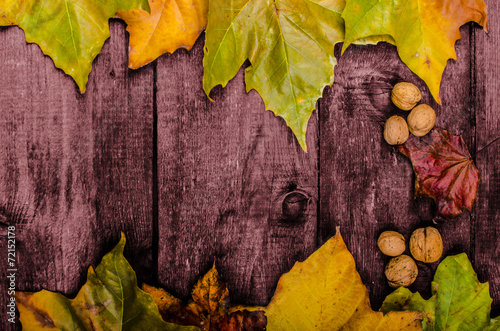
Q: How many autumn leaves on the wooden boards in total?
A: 9